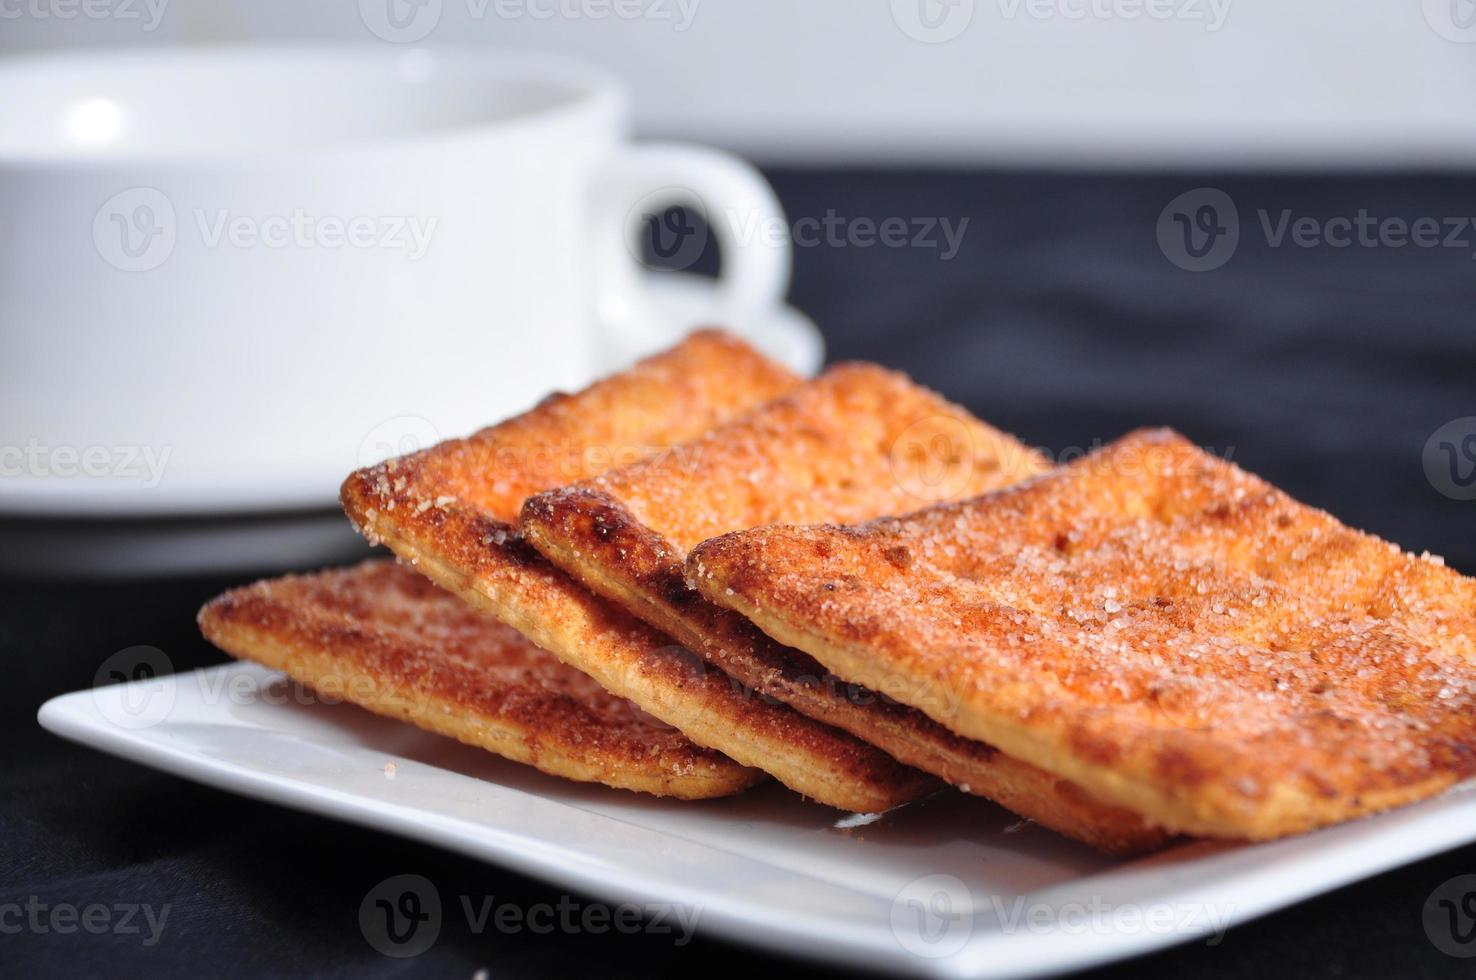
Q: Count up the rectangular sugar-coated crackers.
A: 4